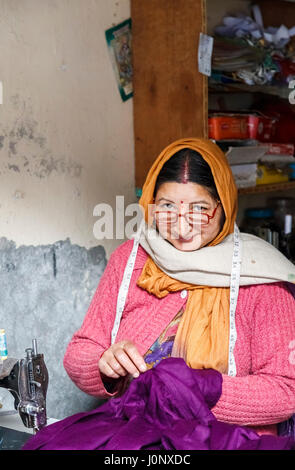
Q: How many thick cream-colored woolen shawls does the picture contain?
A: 1